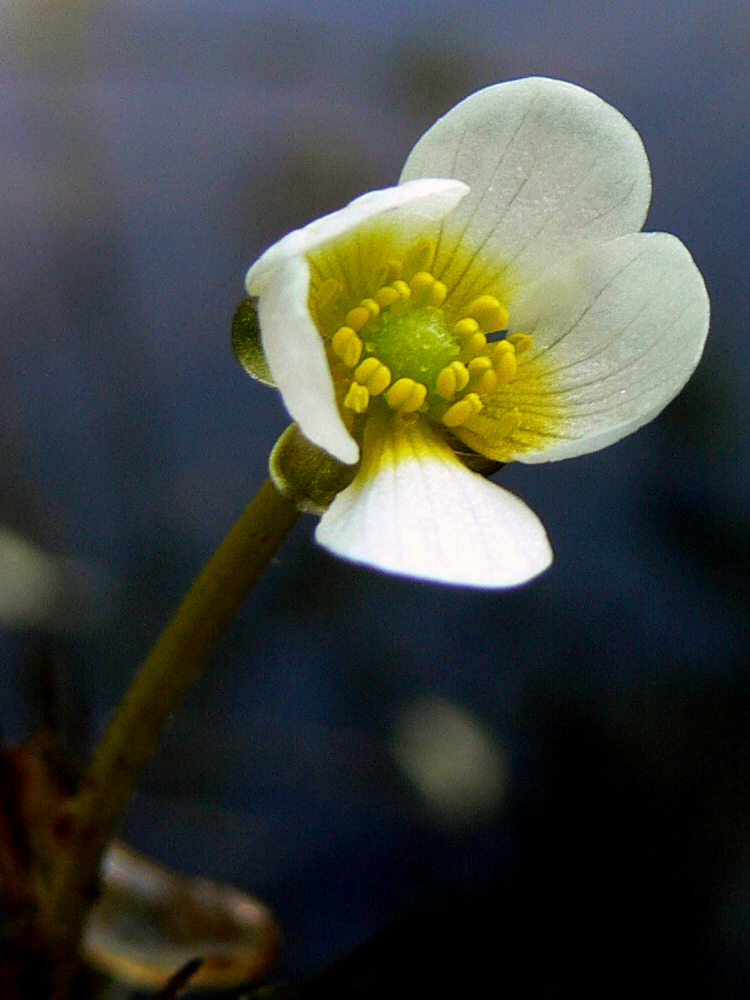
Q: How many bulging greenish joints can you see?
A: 2